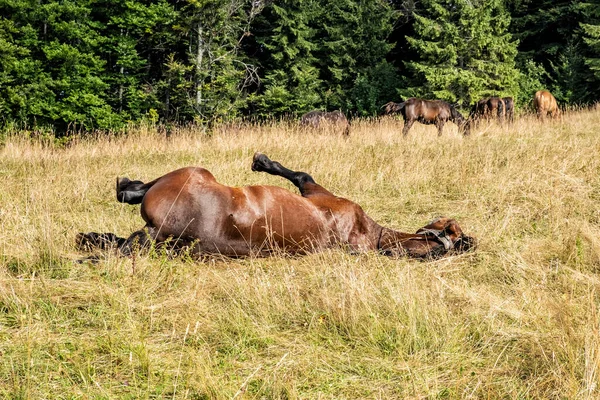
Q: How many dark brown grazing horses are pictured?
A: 4